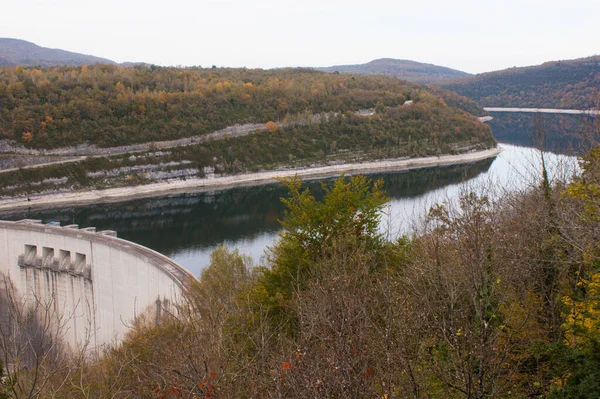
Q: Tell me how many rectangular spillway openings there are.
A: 4